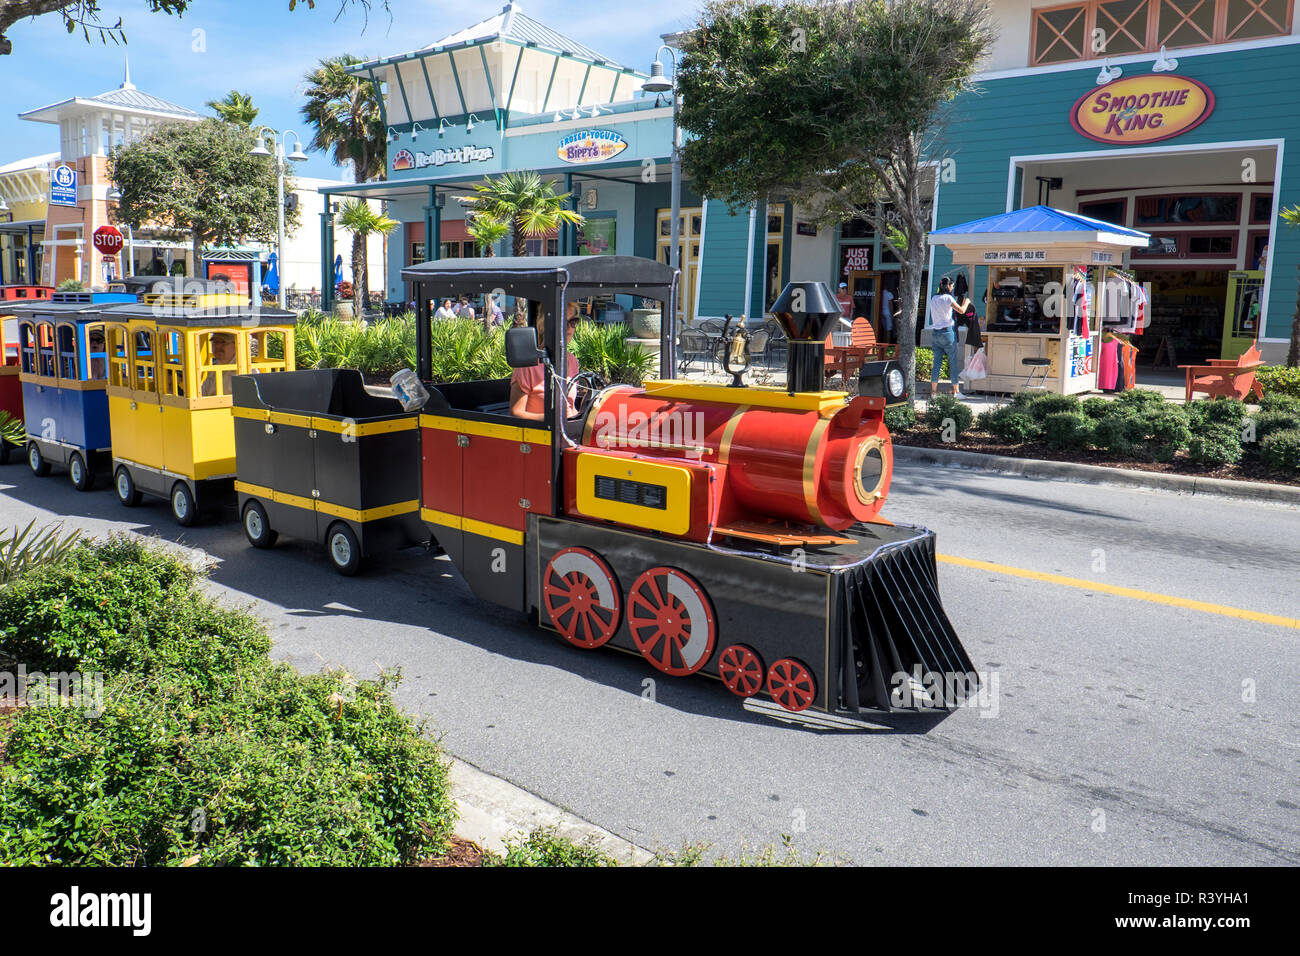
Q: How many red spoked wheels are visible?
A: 4